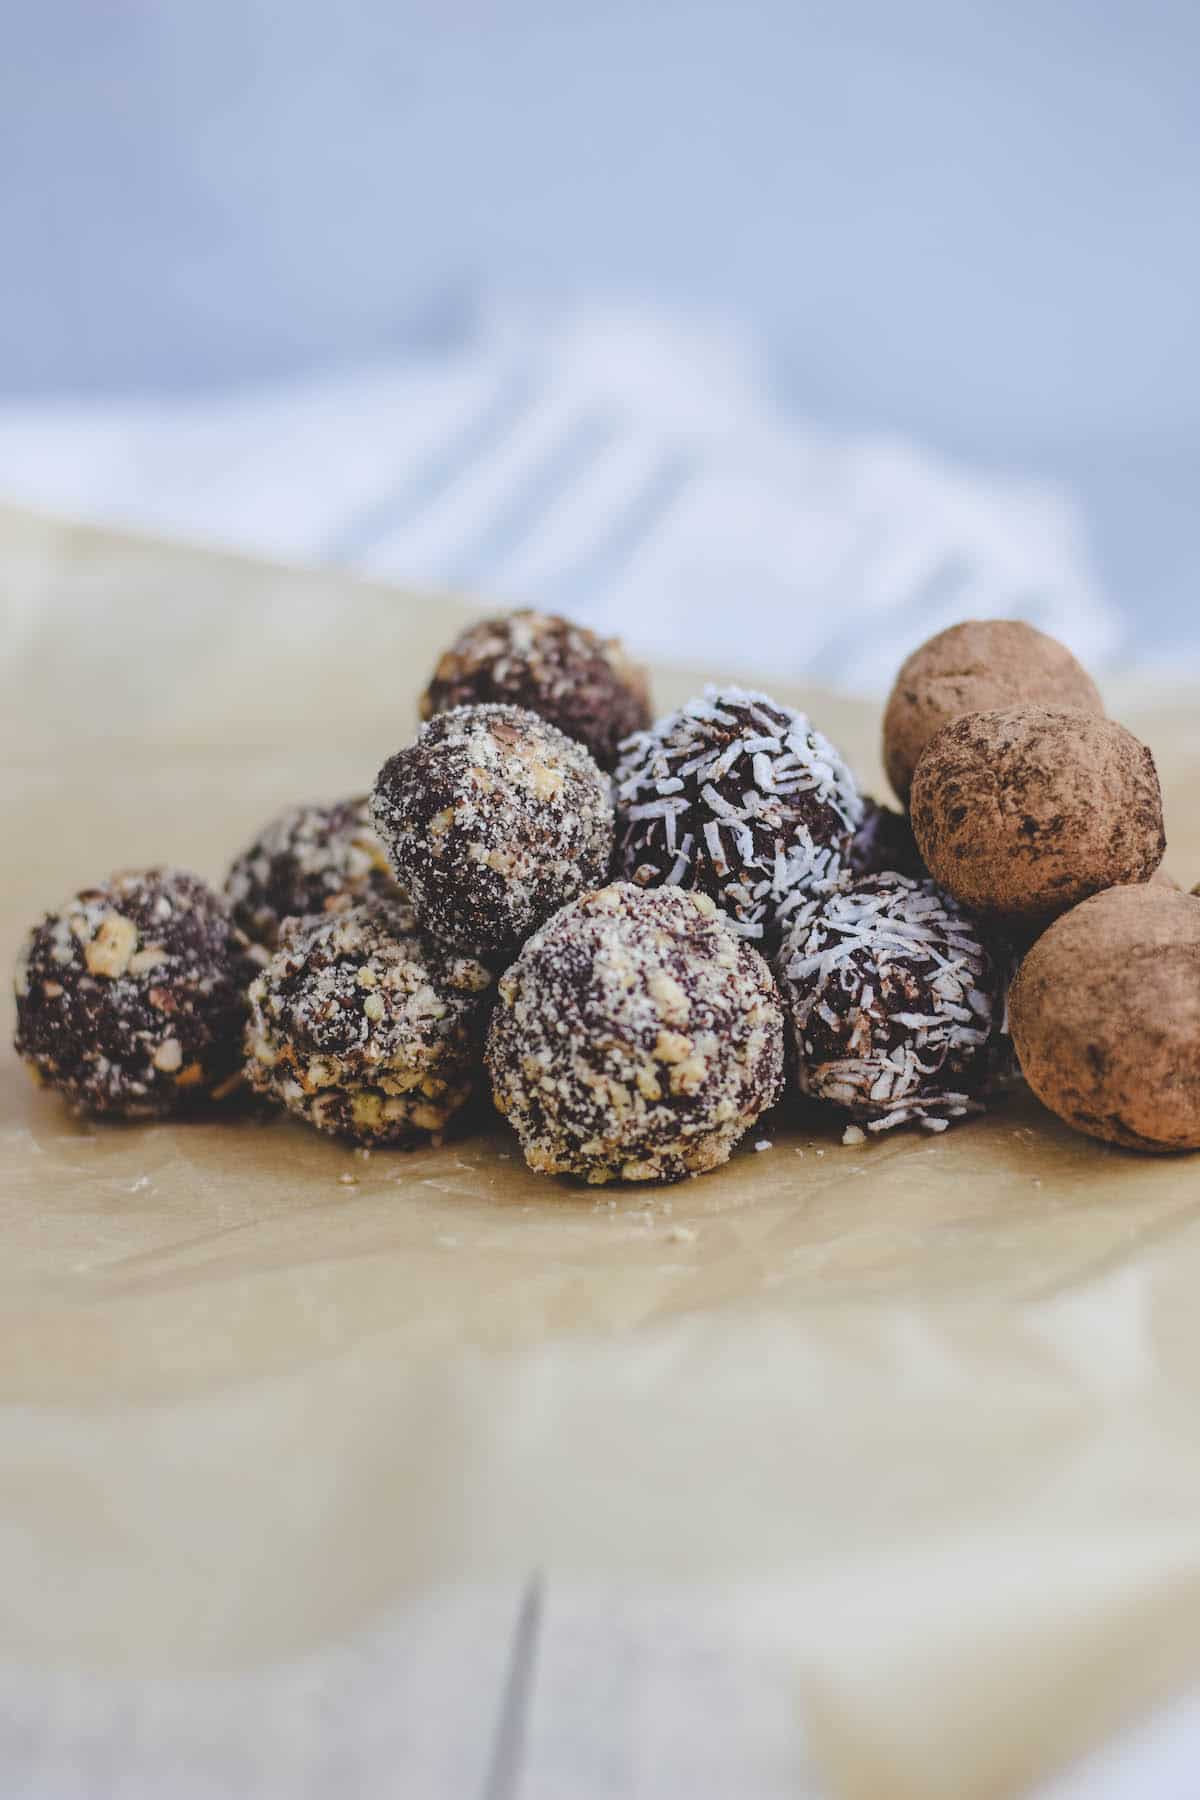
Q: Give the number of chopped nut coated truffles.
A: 6